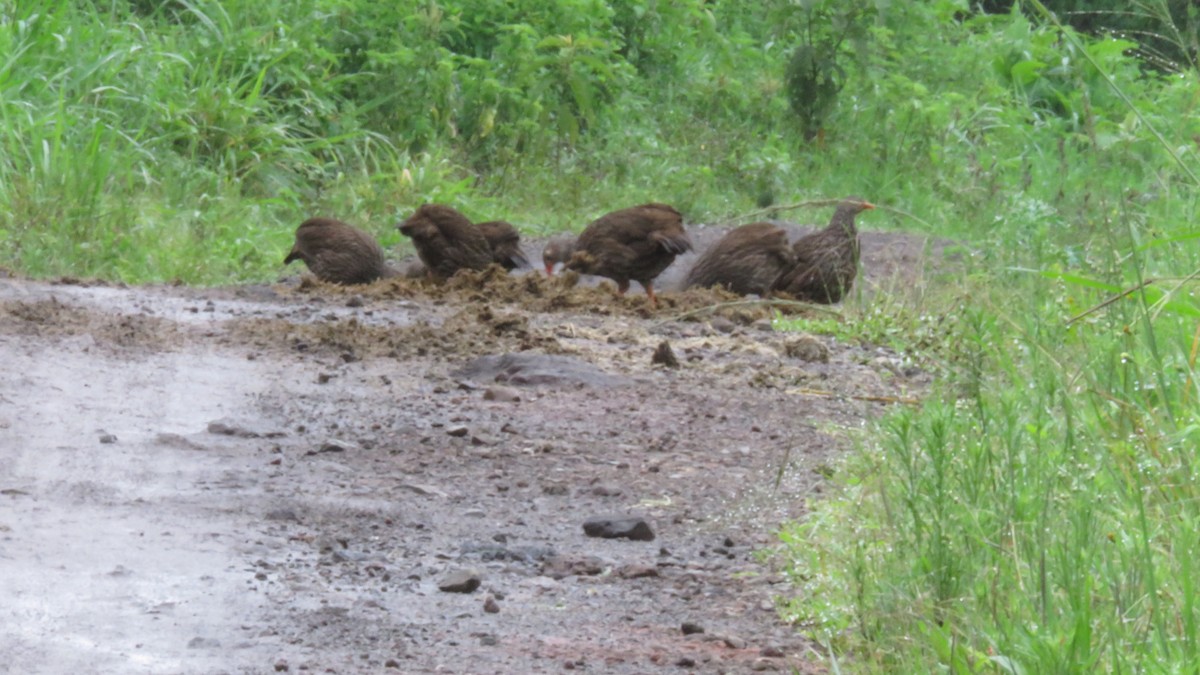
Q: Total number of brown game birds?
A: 6